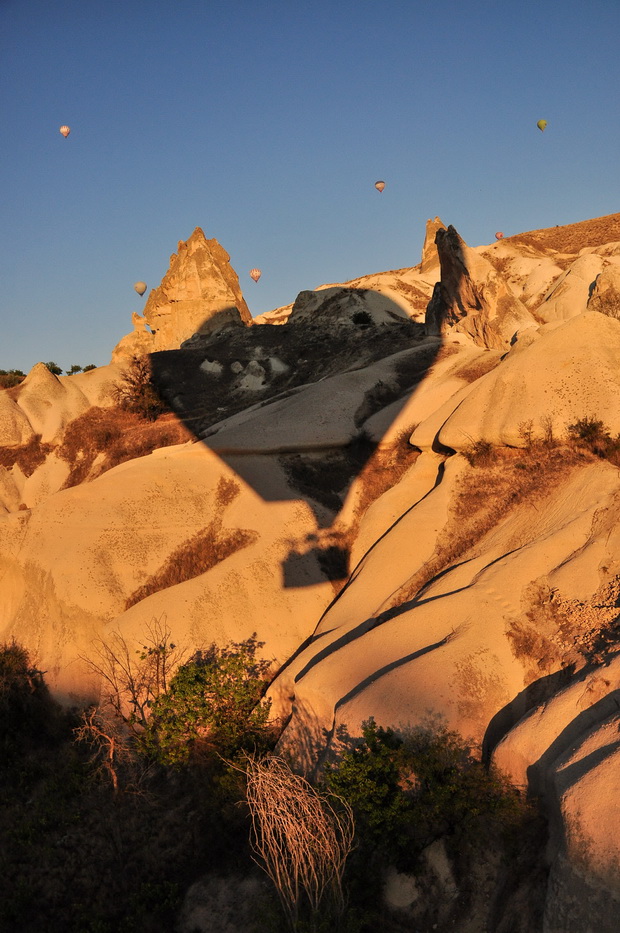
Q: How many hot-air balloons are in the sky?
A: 6